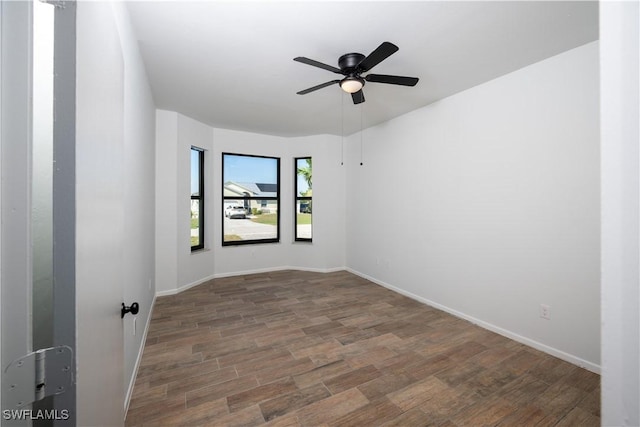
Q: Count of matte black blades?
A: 5